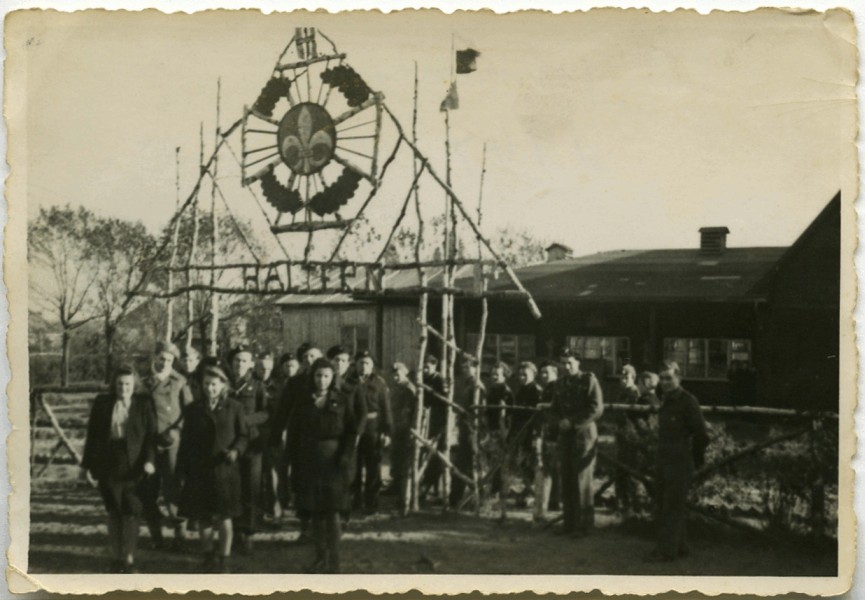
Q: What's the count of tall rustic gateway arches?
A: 1